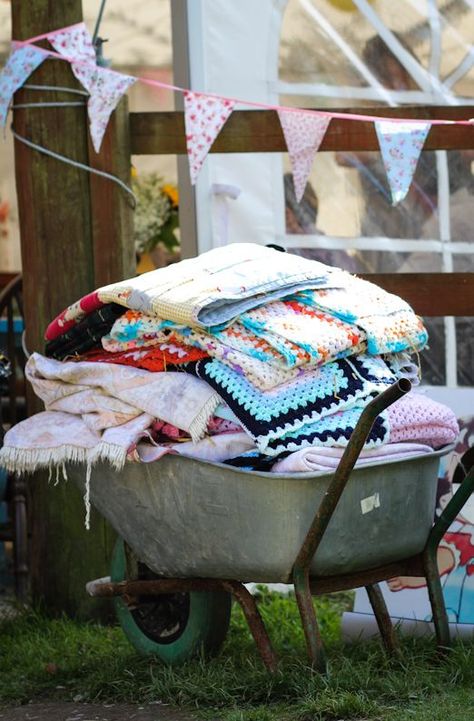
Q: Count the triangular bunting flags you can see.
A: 6